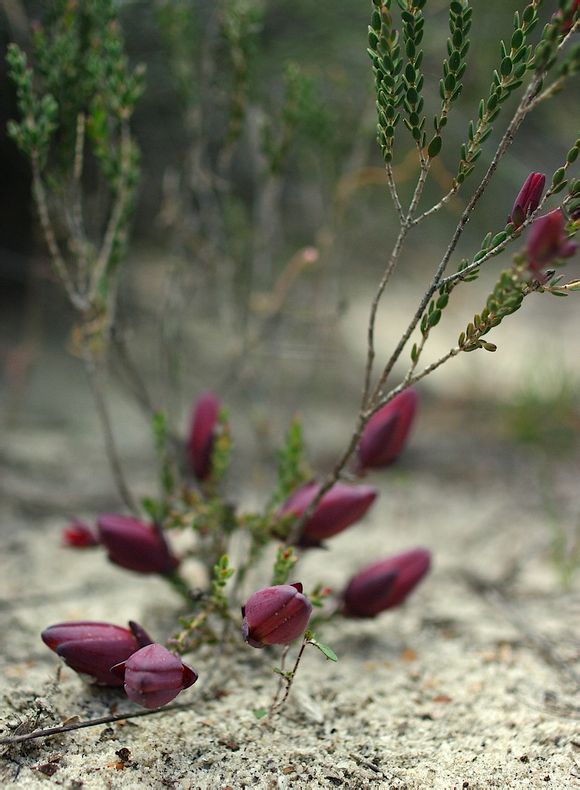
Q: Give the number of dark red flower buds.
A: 11